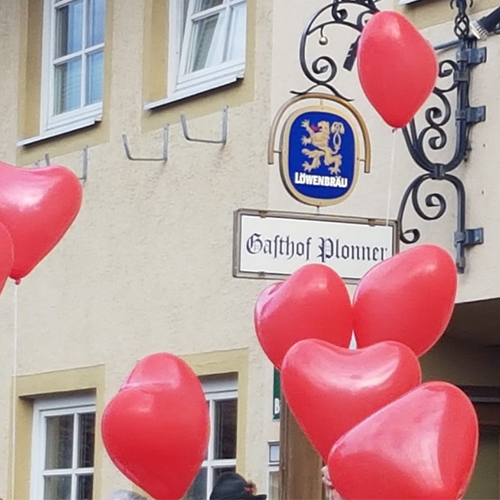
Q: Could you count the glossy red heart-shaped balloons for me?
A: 8